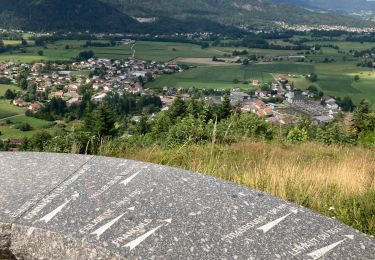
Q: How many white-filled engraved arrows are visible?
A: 6